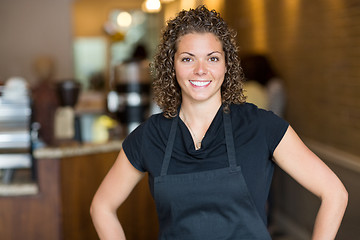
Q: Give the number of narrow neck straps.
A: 2